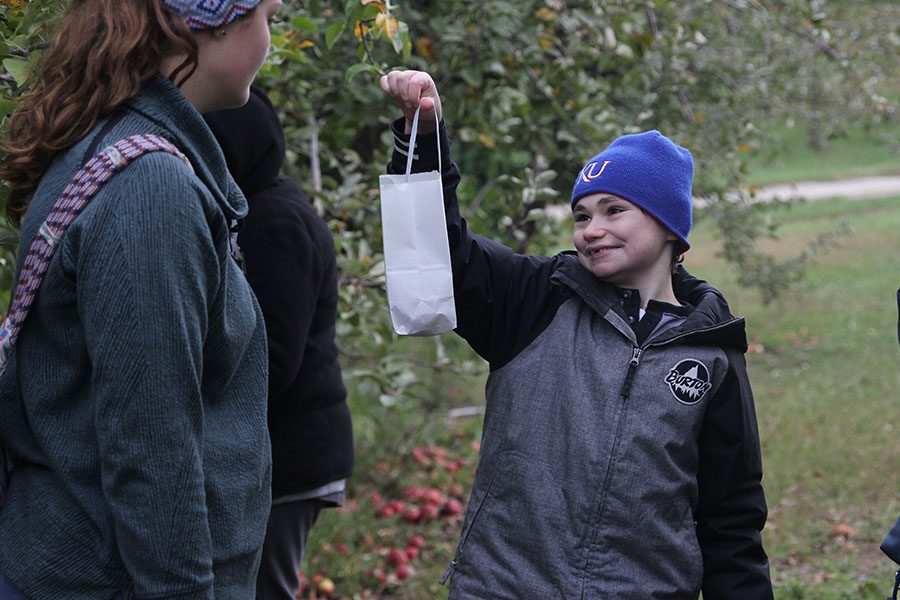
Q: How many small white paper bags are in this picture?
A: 1